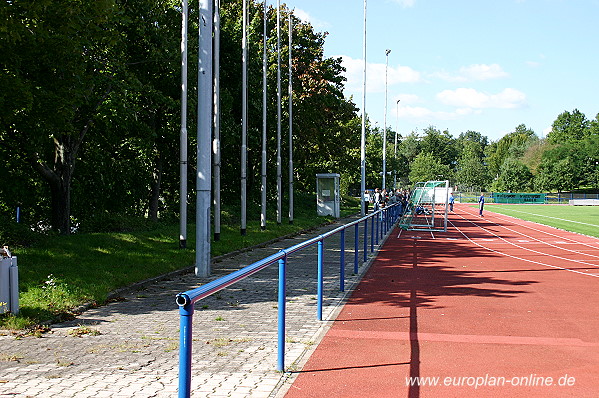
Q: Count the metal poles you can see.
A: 10